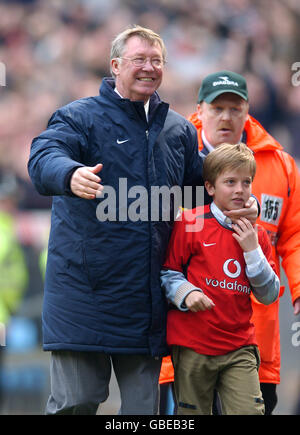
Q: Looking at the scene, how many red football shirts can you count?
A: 1